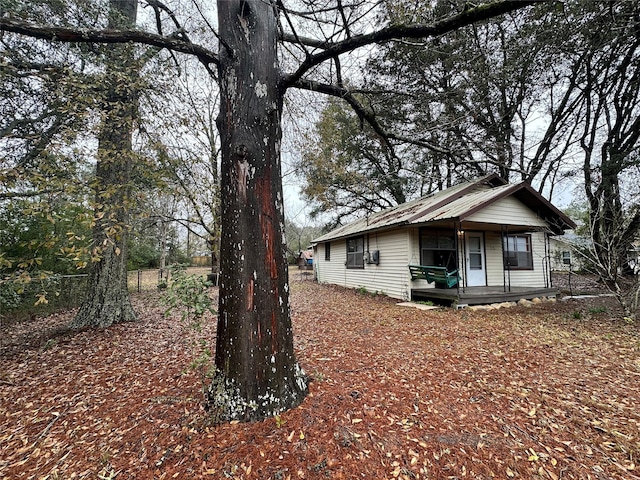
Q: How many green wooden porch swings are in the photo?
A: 1